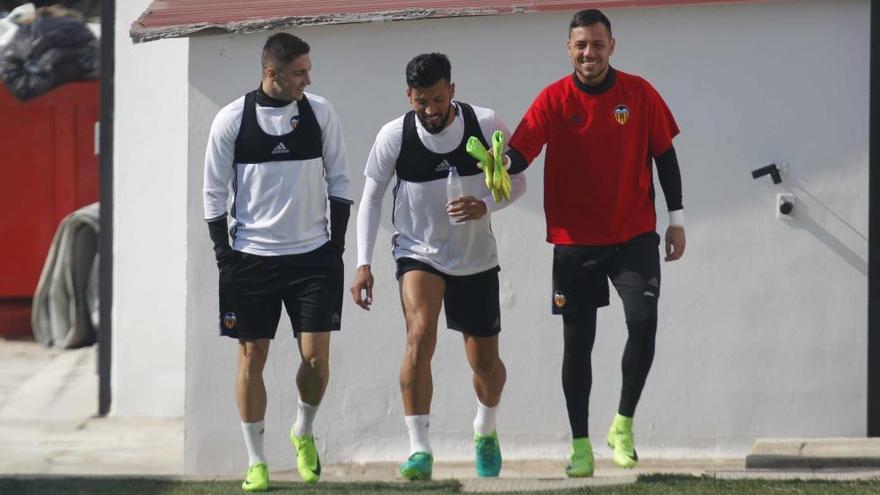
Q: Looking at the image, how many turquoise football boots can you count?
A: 2